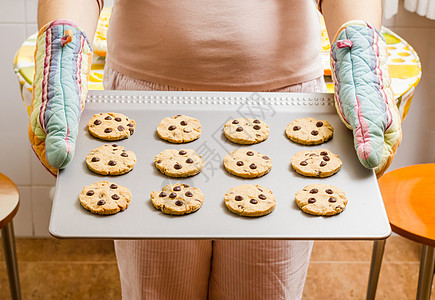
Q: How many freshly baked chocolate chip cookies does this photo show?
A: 12